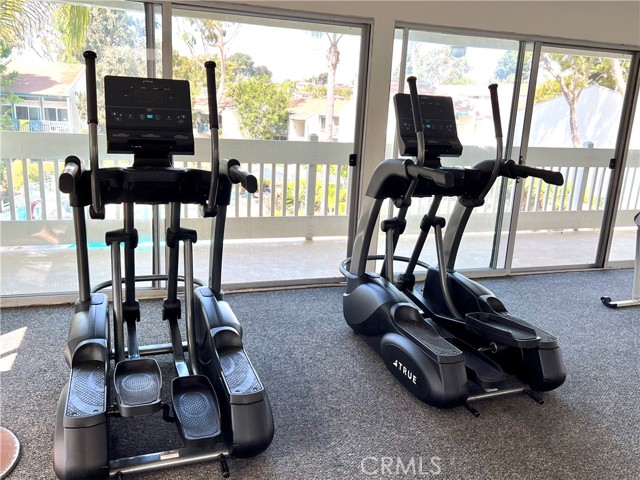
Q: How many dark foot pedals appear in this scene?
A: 4